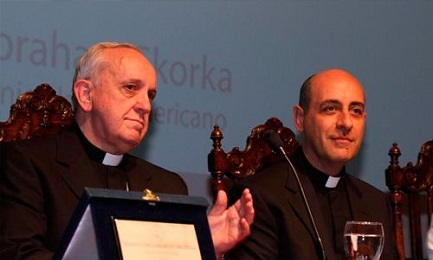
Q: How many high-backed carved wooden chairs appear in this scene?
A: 3